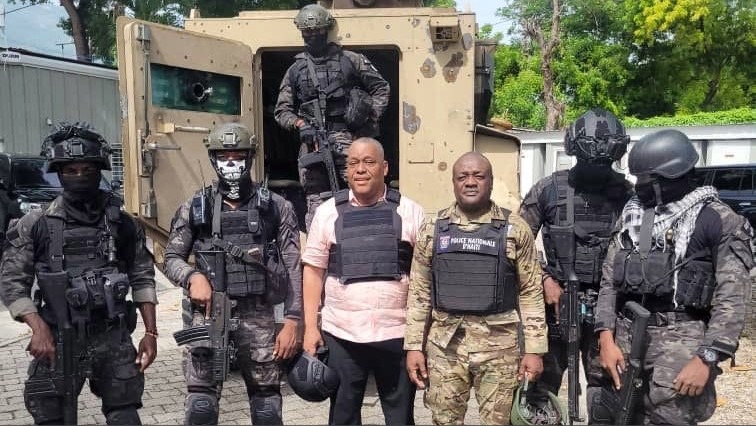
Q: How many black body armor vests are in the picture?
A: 7